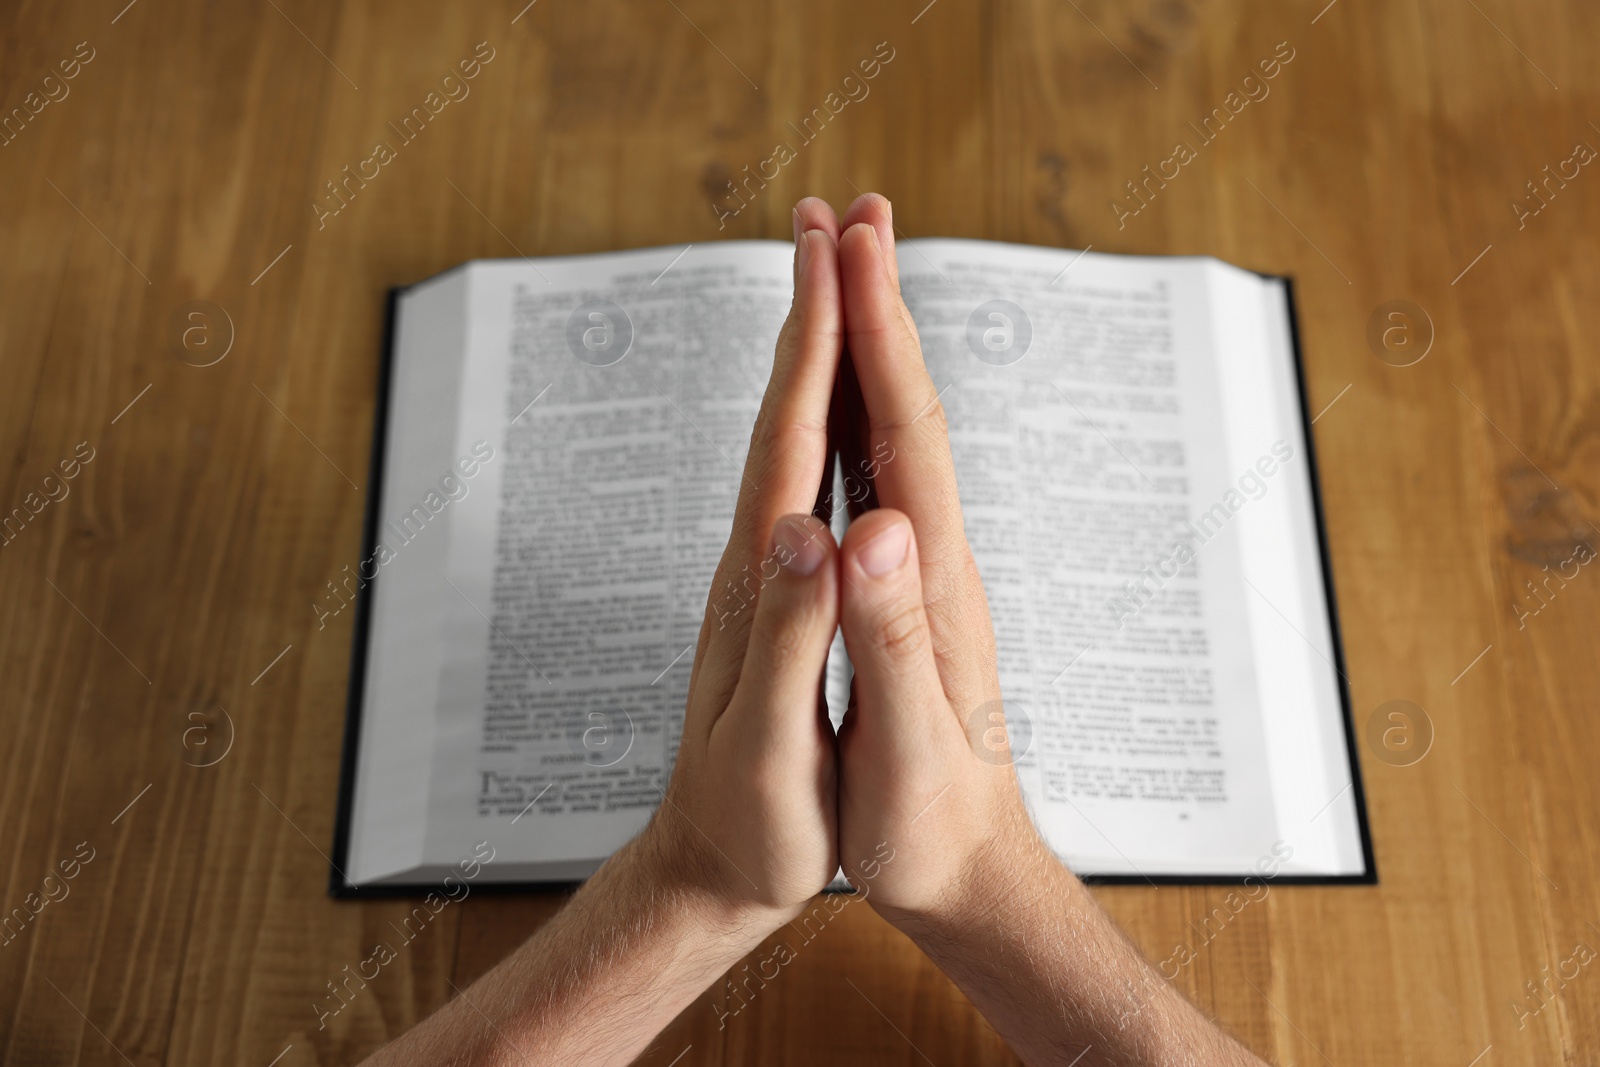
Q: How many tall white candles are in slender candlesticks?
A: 0